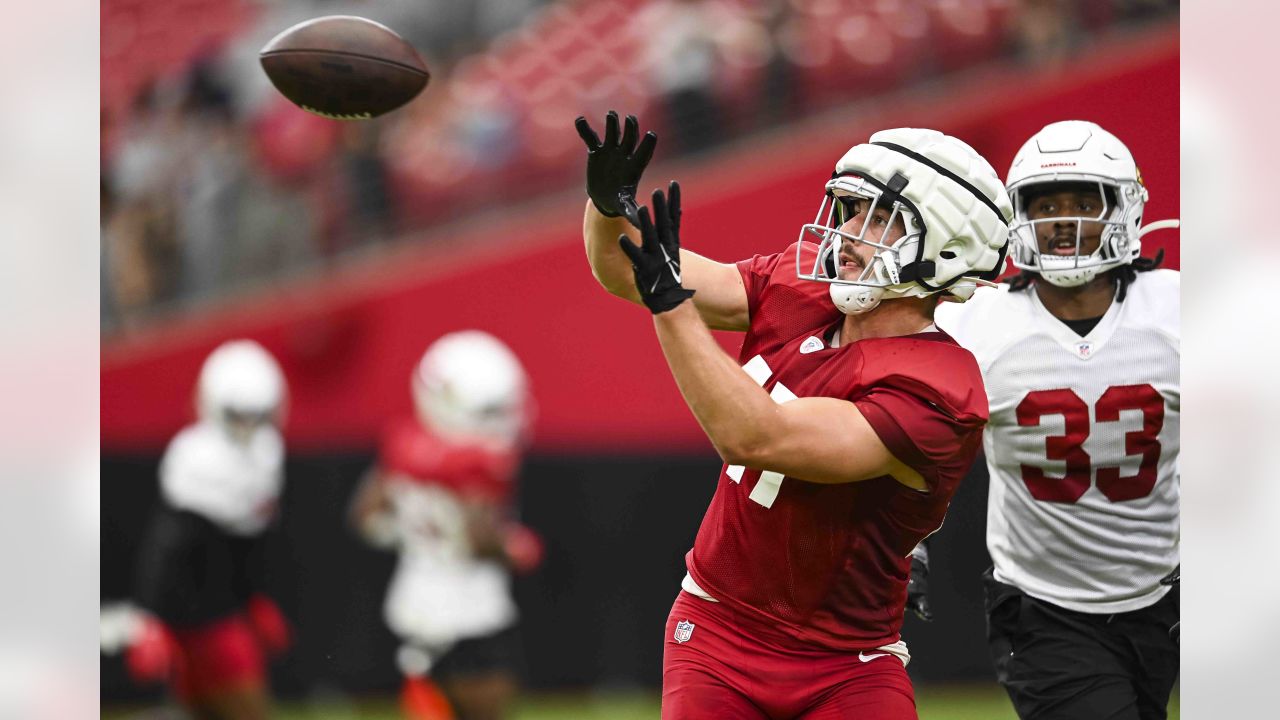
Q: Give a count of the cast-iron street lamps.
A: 0